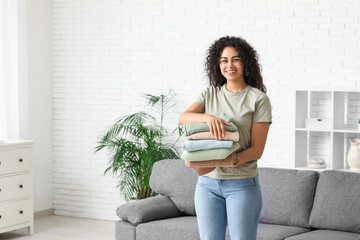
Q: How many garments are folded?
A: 5